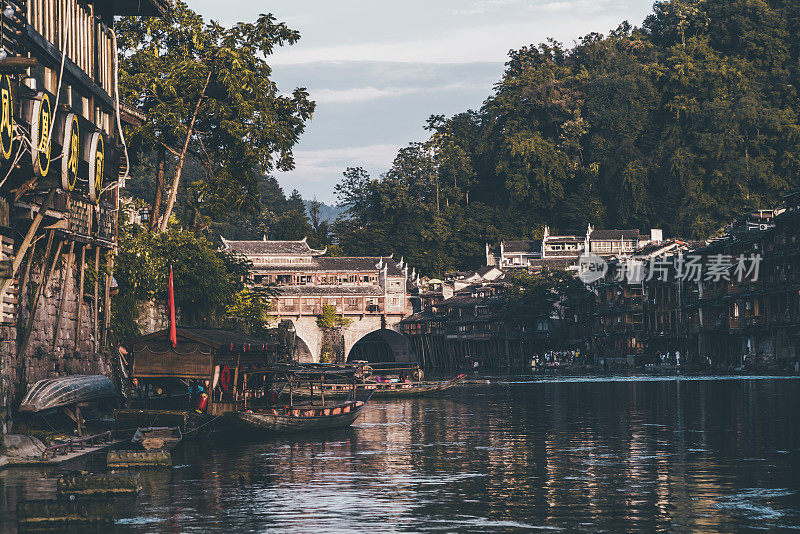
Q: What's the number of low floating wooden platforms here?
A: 3